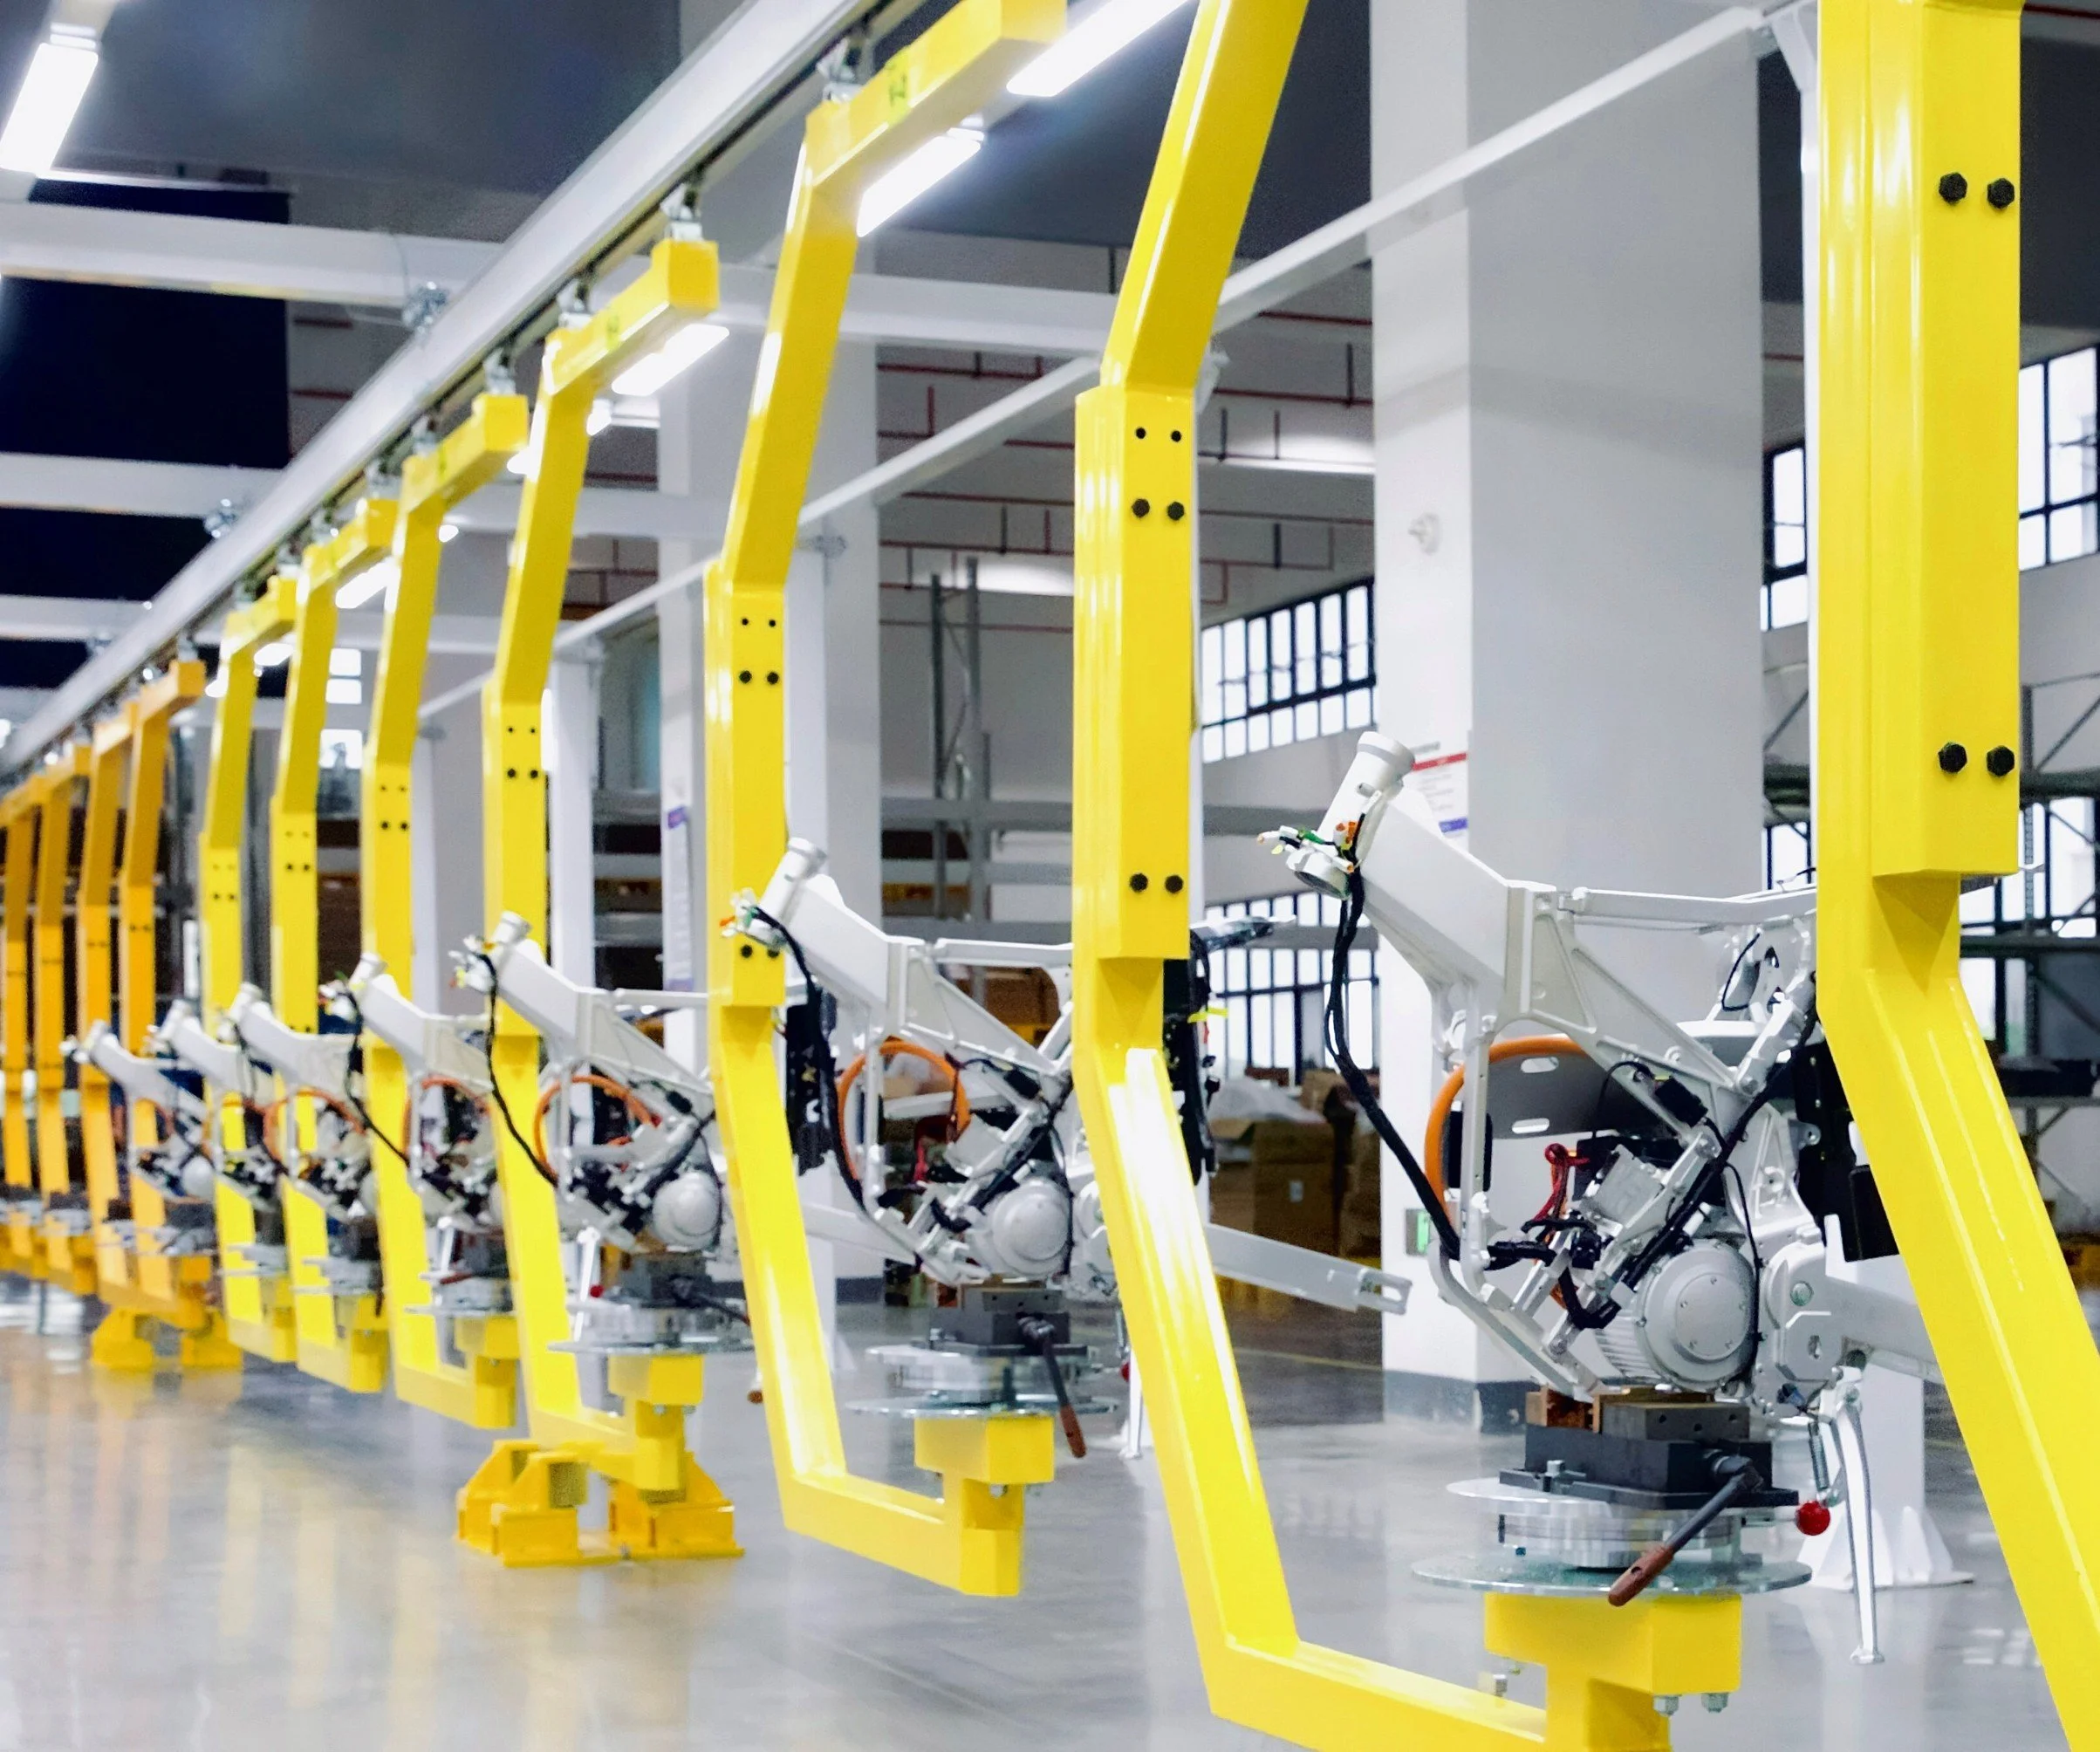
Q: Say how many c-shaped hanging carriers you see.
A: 11